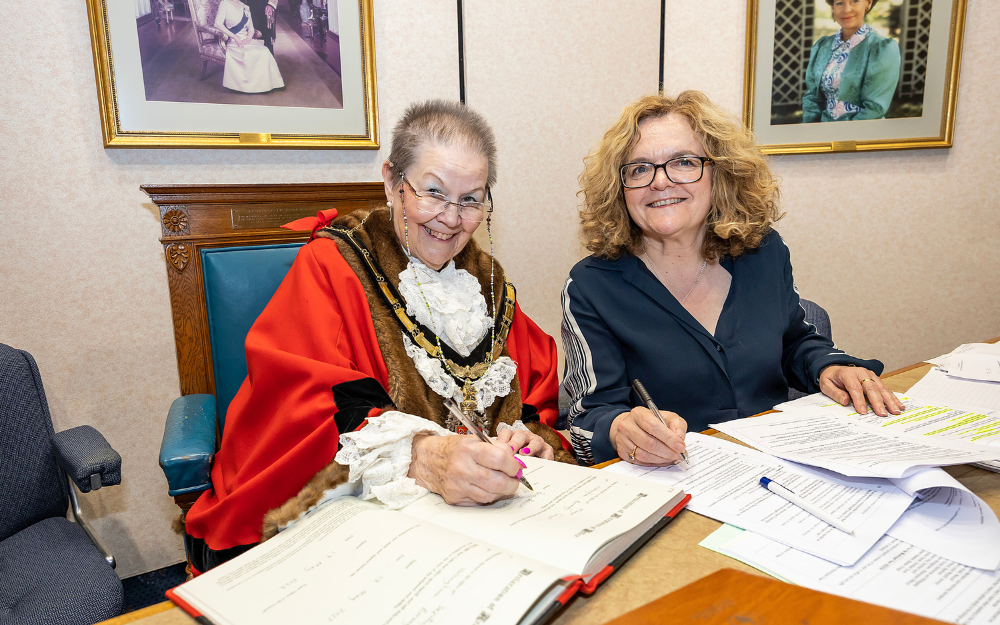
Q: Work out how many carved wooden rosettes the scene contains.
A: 1